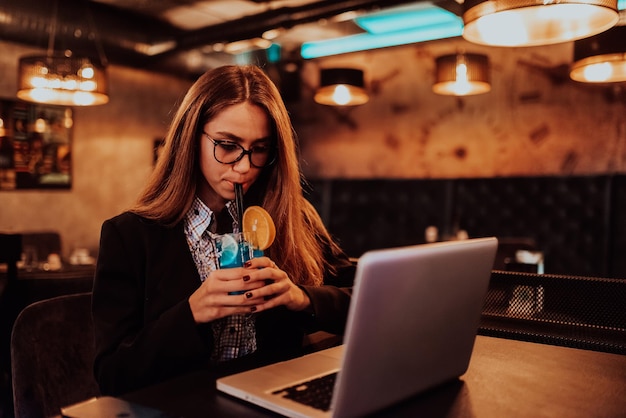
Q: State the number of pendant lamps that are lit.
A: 5